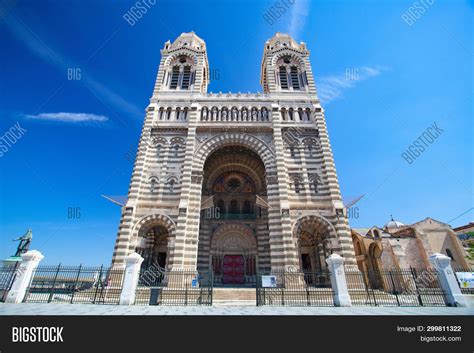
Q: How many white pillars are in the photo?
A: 4